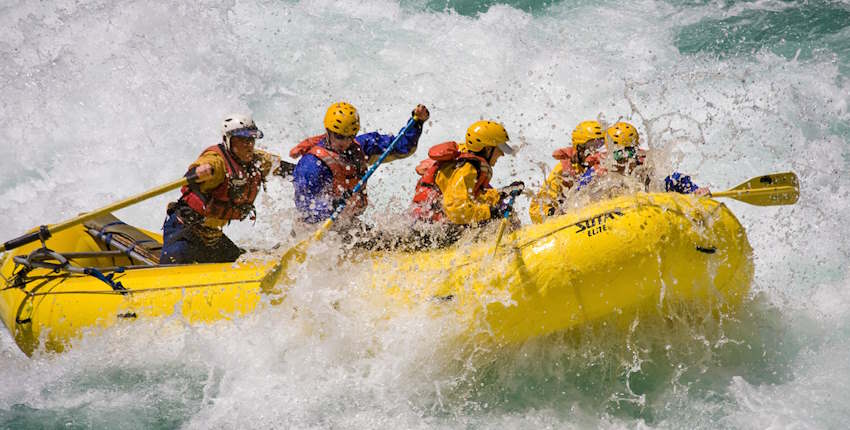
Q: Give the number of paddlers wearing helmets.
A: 5